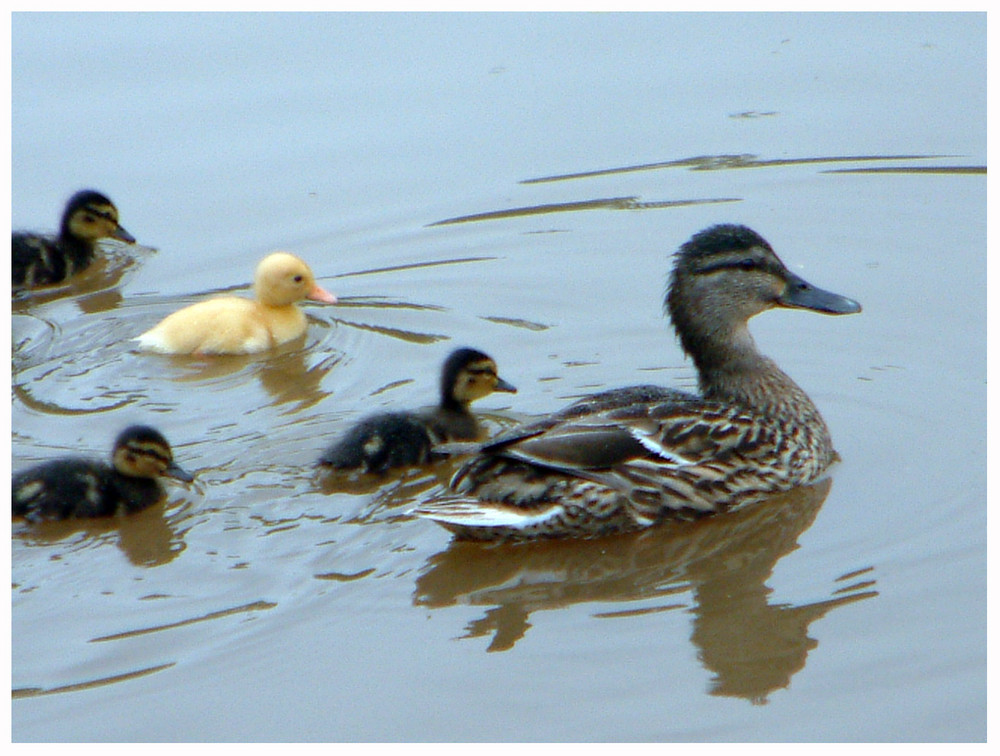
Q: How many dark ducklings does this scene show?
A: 3